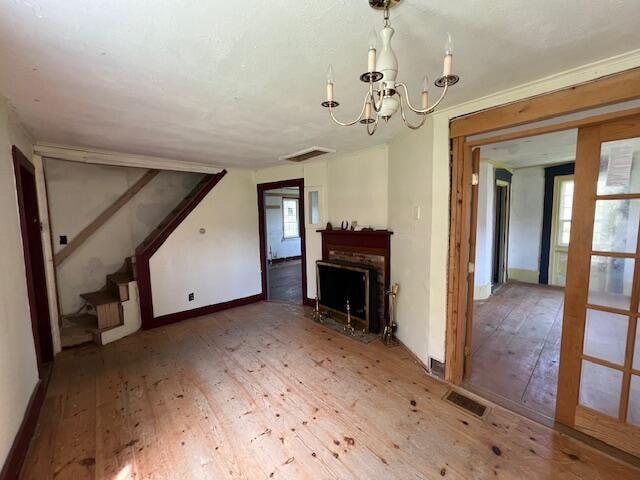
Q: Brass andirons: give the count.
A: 2